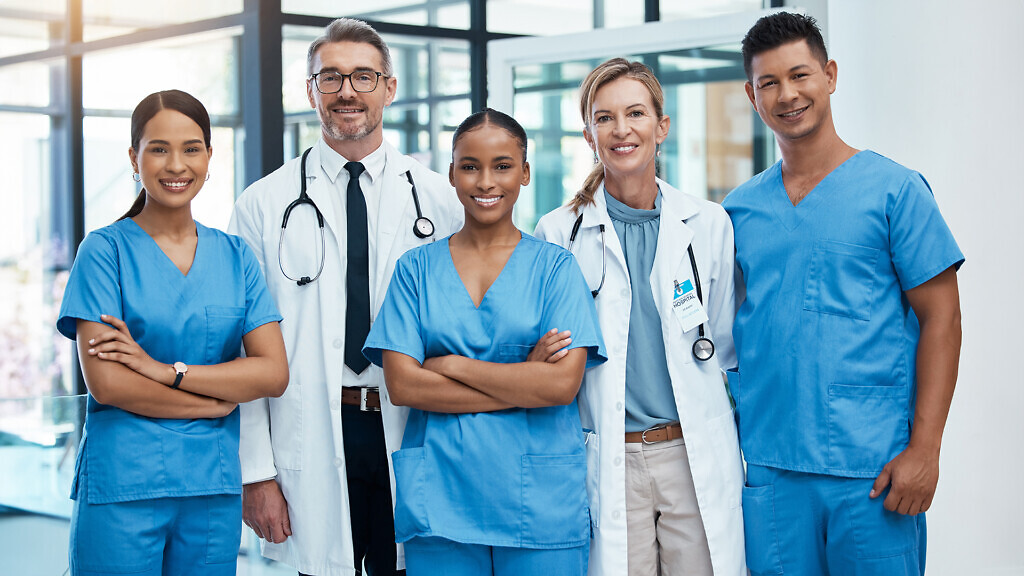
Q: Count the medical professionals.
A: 5